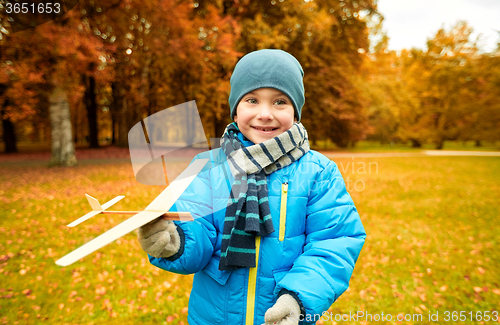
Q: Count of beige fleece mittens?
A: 2